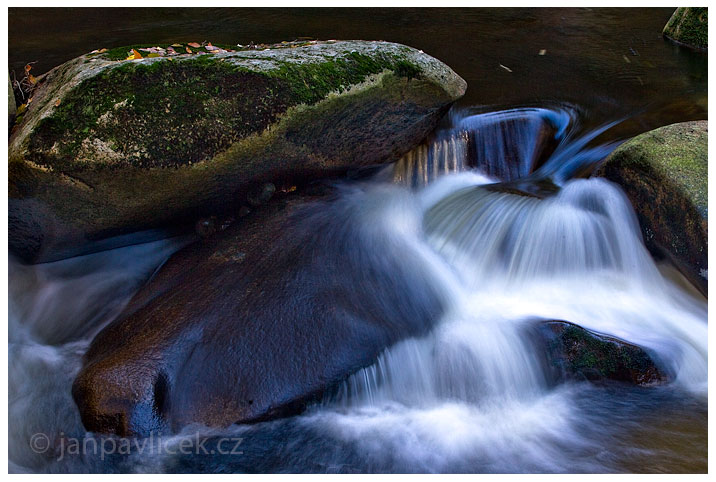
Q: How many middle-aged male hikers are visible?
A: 0